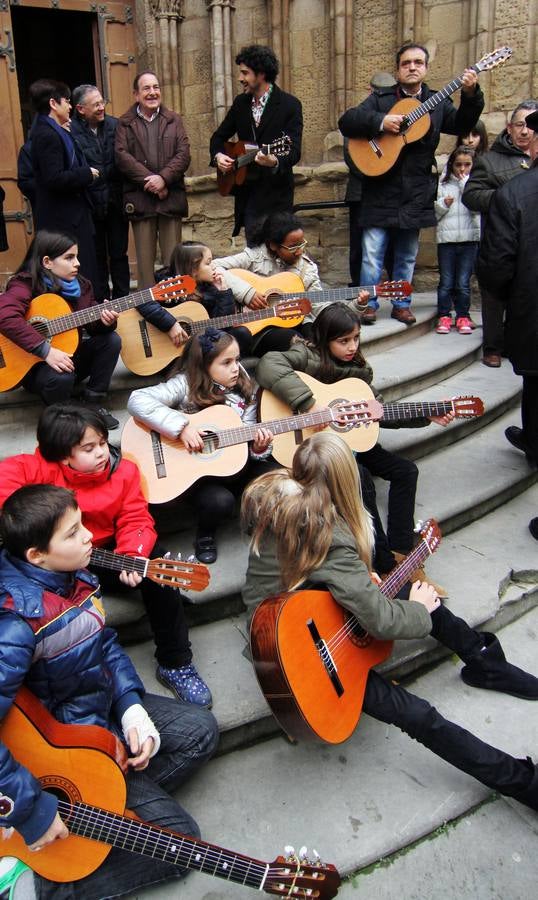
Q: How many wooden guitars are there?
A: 10